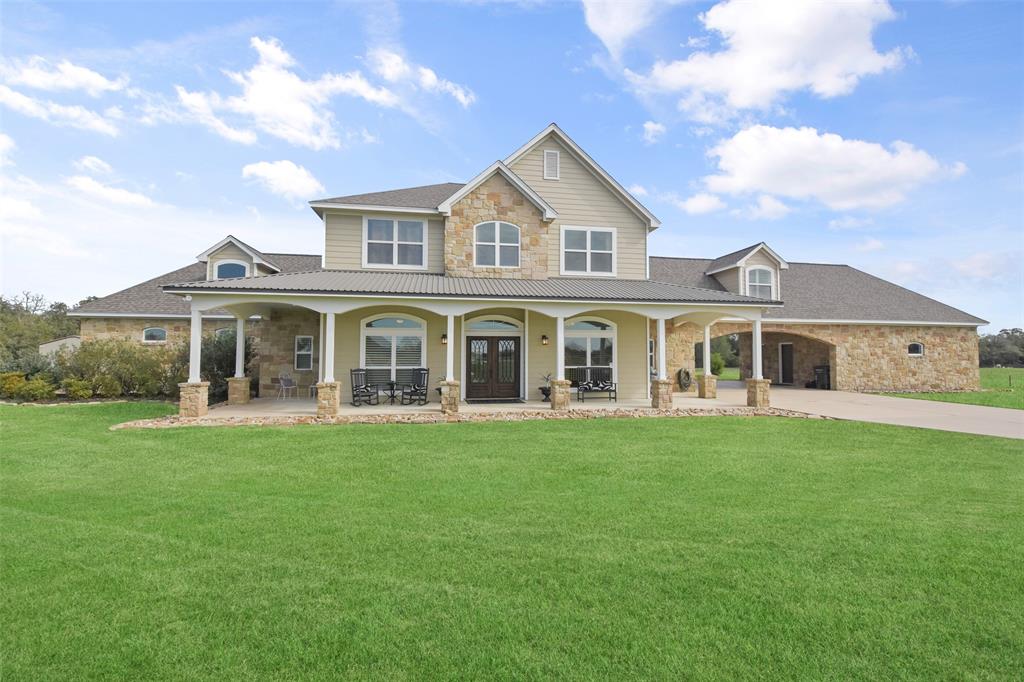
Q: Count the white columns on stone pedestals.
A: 8